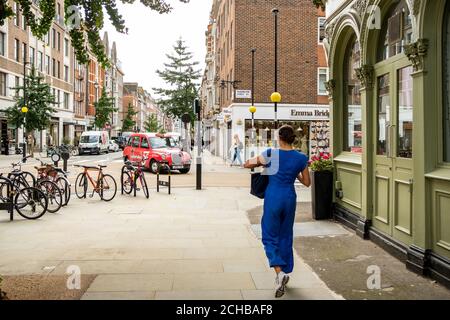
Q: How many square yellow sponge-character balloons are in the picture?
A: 0